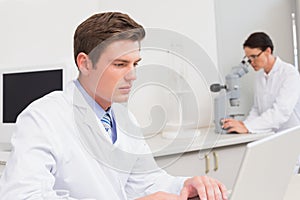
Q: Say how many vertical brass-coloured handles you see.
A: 2